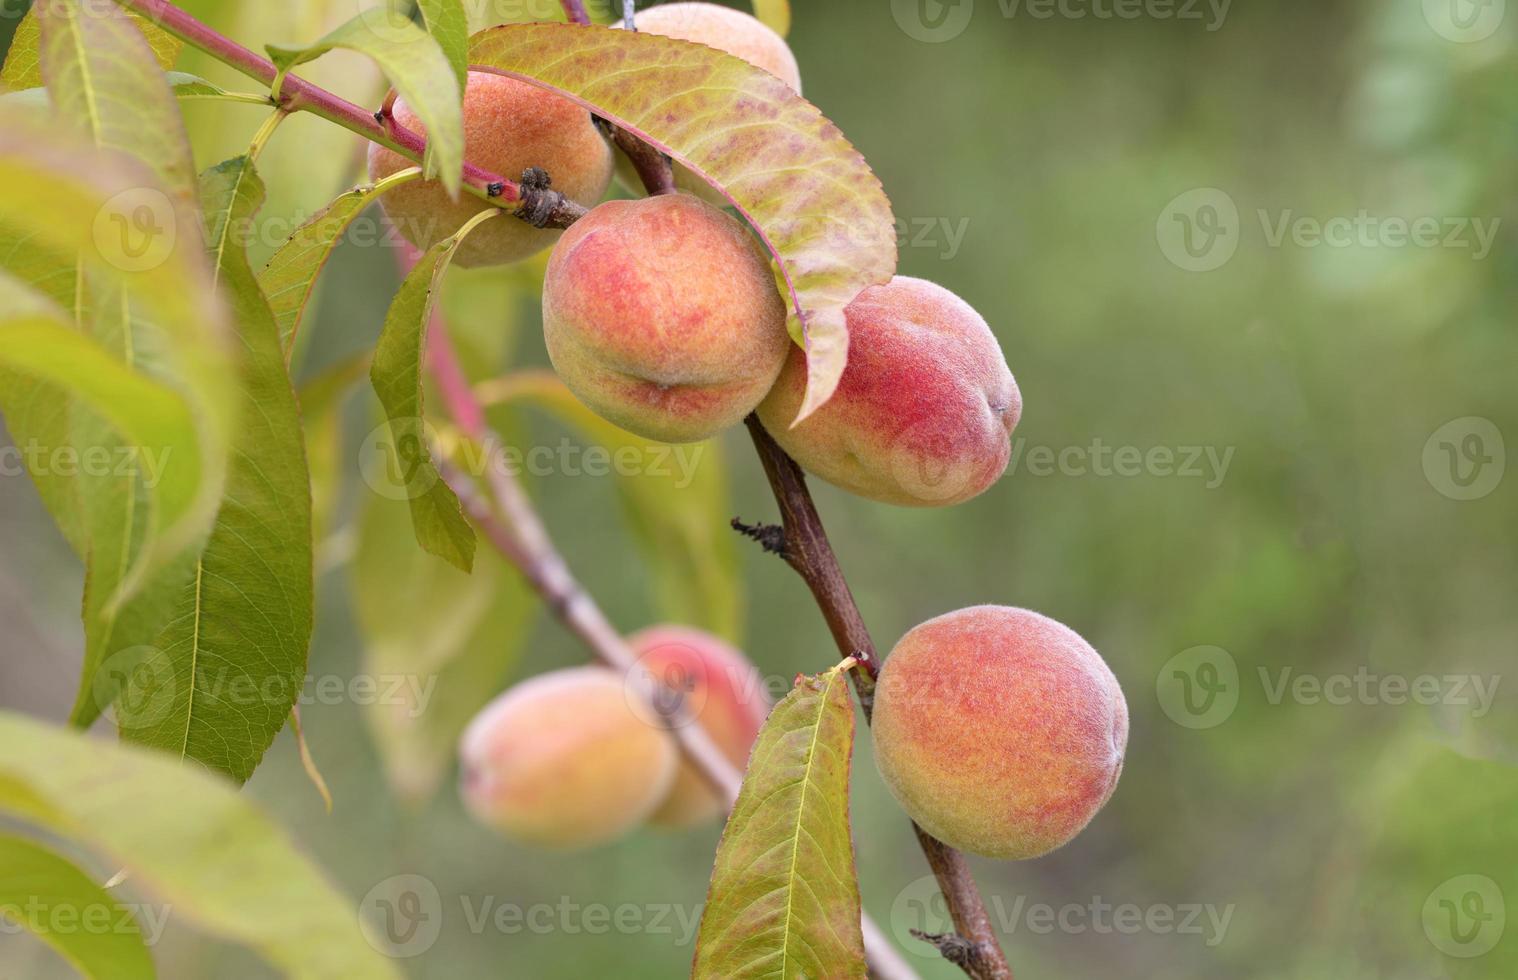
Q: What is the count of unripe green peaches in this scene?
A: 0